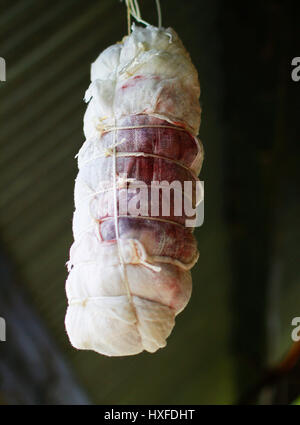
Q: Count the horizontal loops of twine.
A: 6